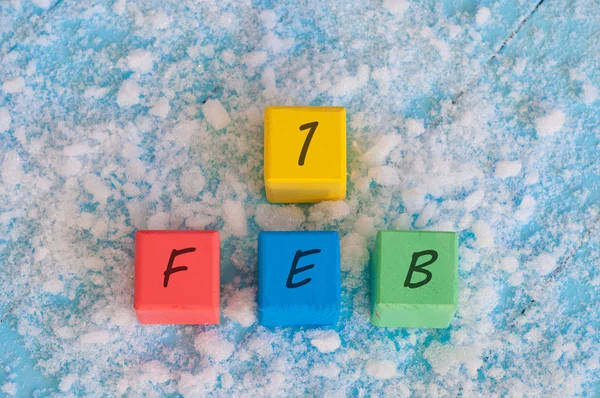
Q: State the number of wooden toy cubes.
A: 4